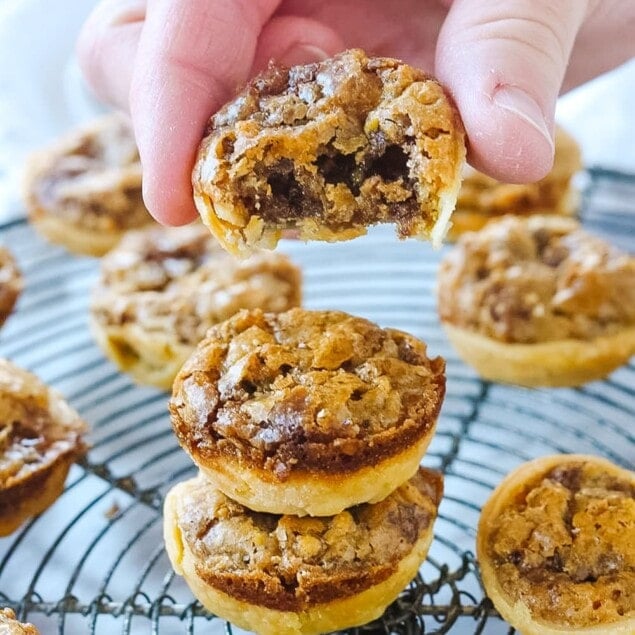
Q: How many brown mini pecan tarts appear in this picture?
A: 11